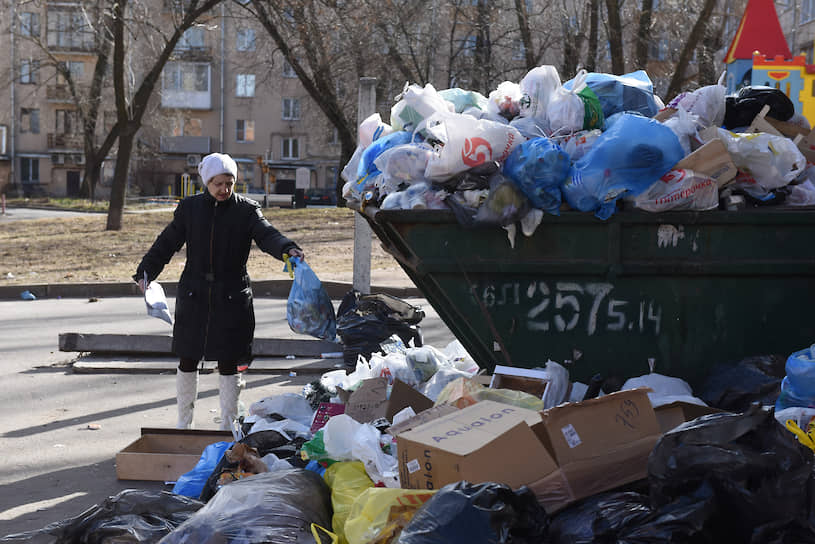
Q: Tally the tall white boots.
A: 2